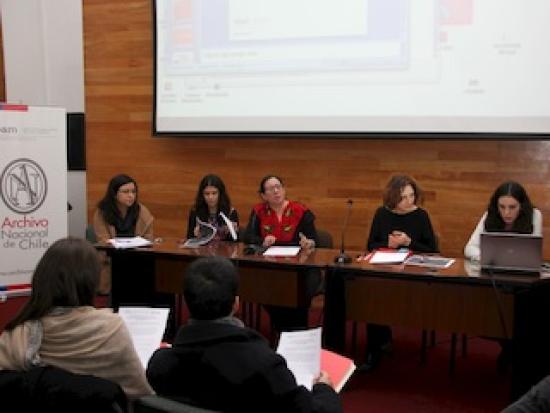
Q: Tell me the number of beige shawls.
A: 1